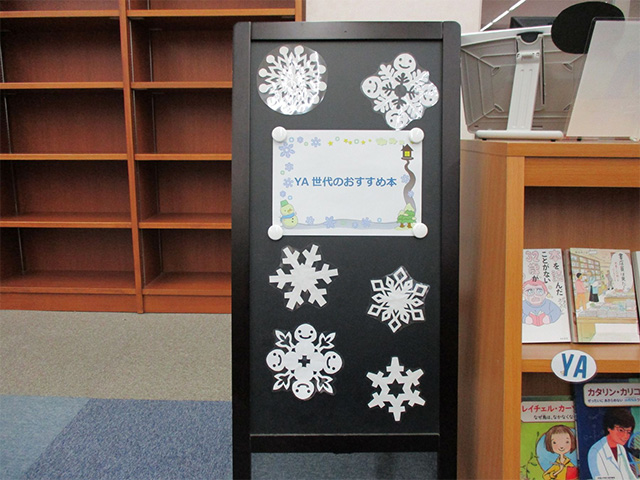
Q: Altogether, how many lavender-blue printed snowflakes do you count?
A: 12